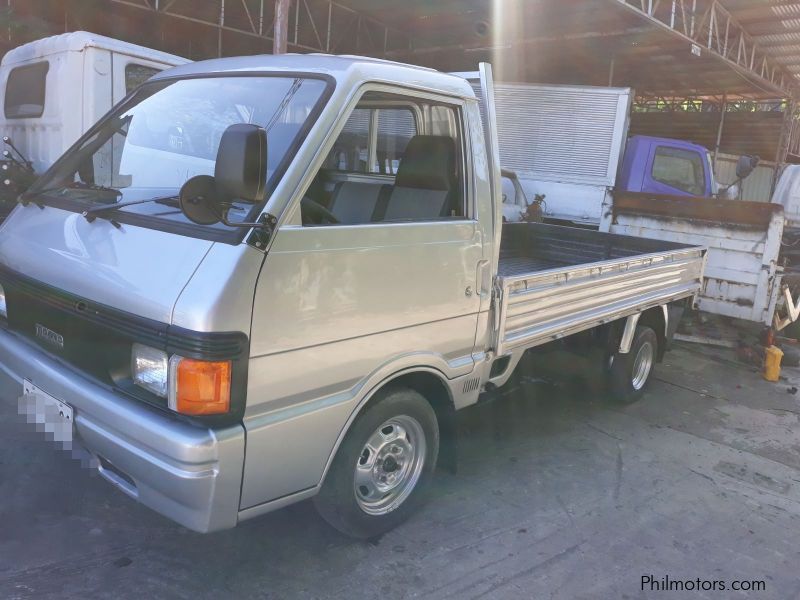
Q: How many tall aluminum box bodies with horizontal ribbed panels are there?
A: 1